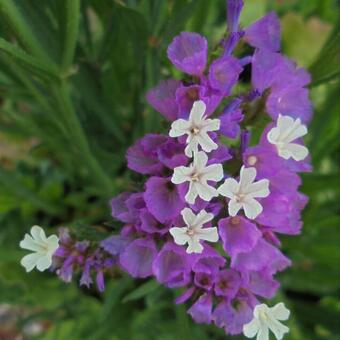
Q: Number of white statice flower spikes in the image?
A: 7